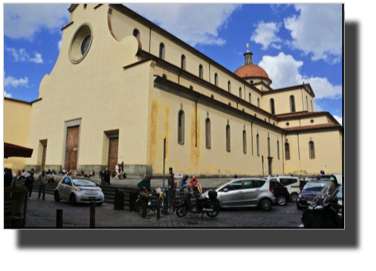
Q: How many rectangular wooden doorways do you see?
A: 3